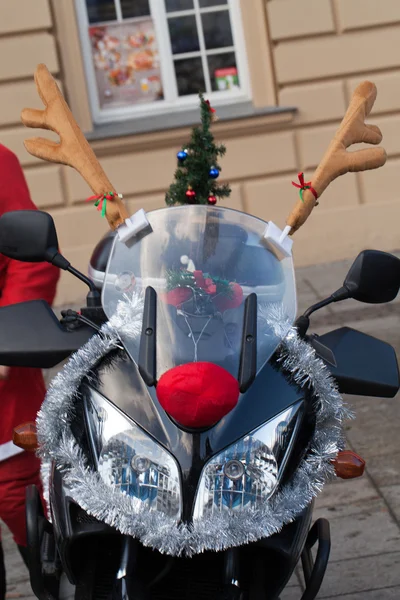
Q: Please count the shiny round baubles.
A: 4